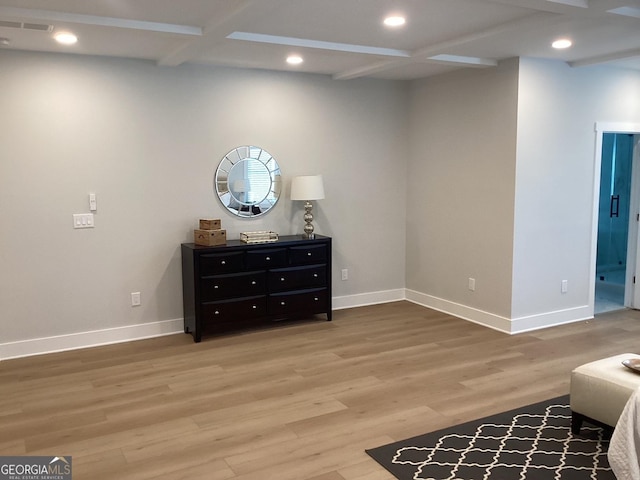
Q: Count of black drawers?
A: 7